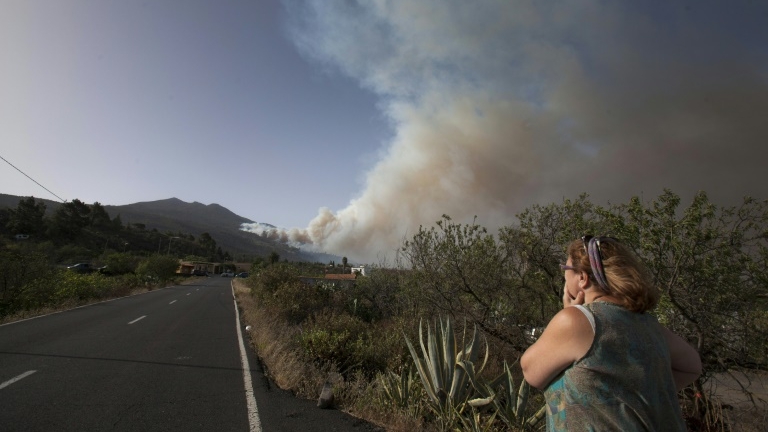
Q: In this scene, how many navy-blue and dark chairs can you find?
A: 0